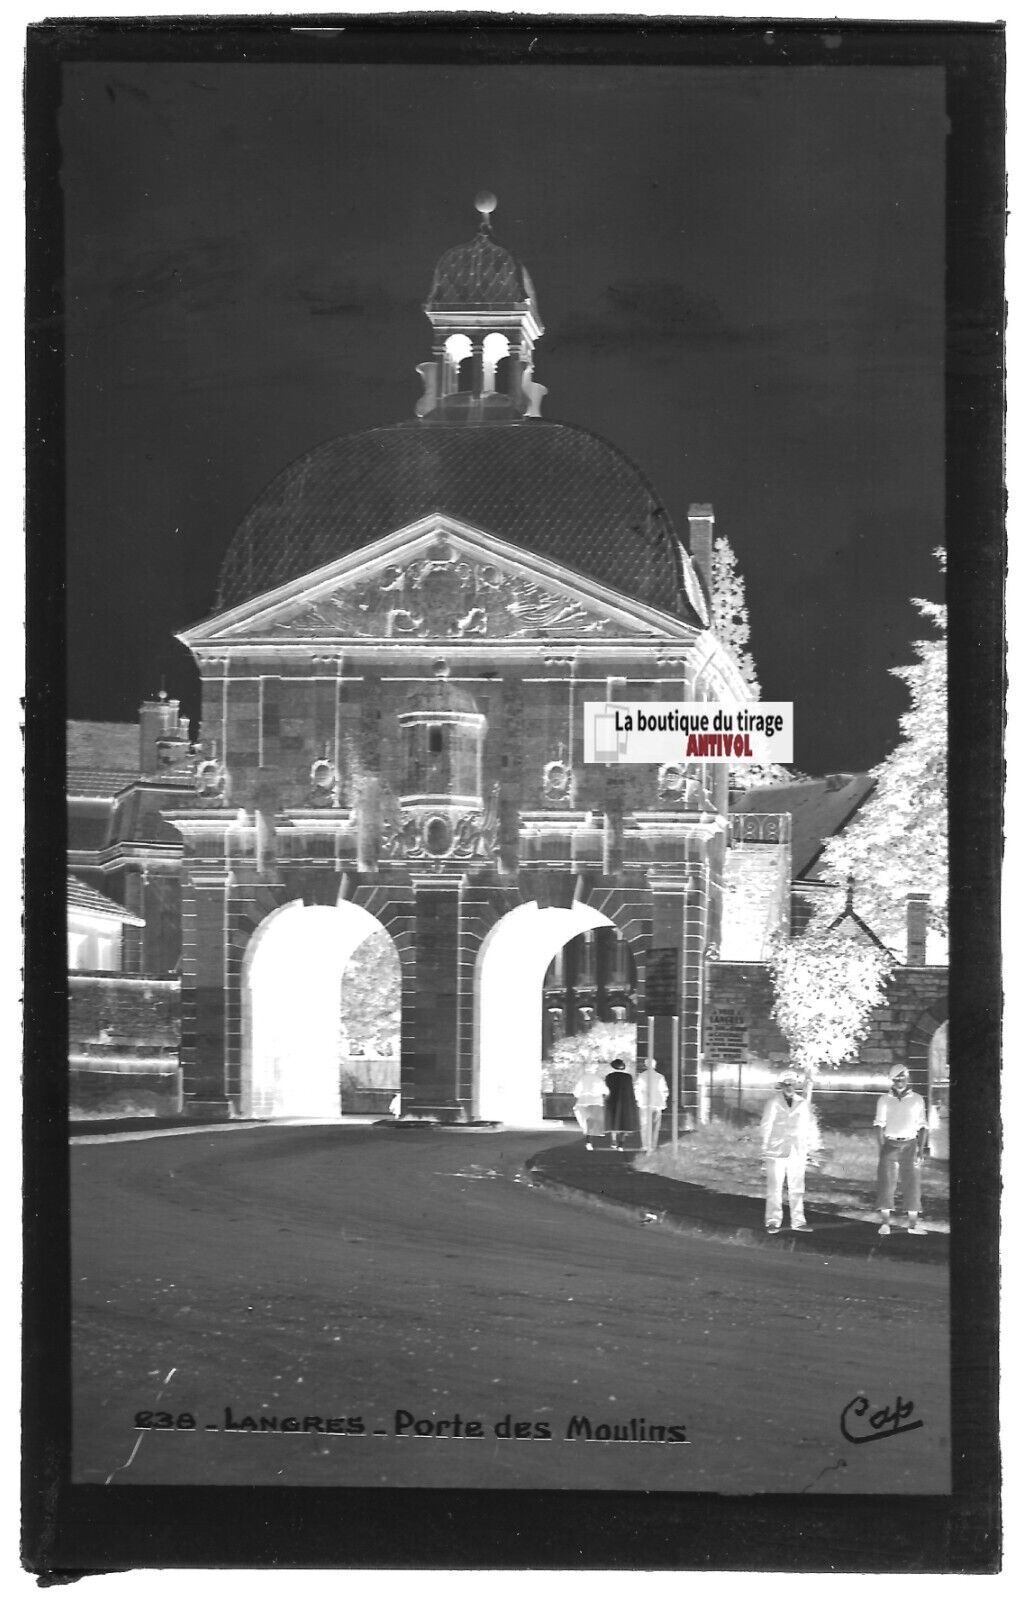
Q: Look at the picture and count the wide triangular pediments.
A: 1